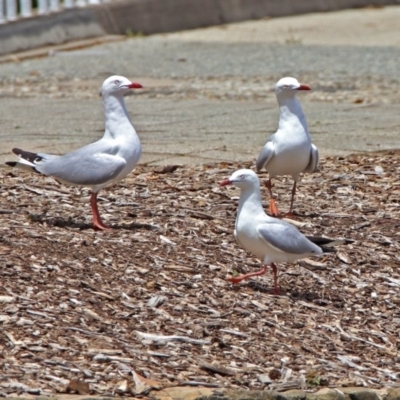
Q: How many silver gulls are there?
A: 3